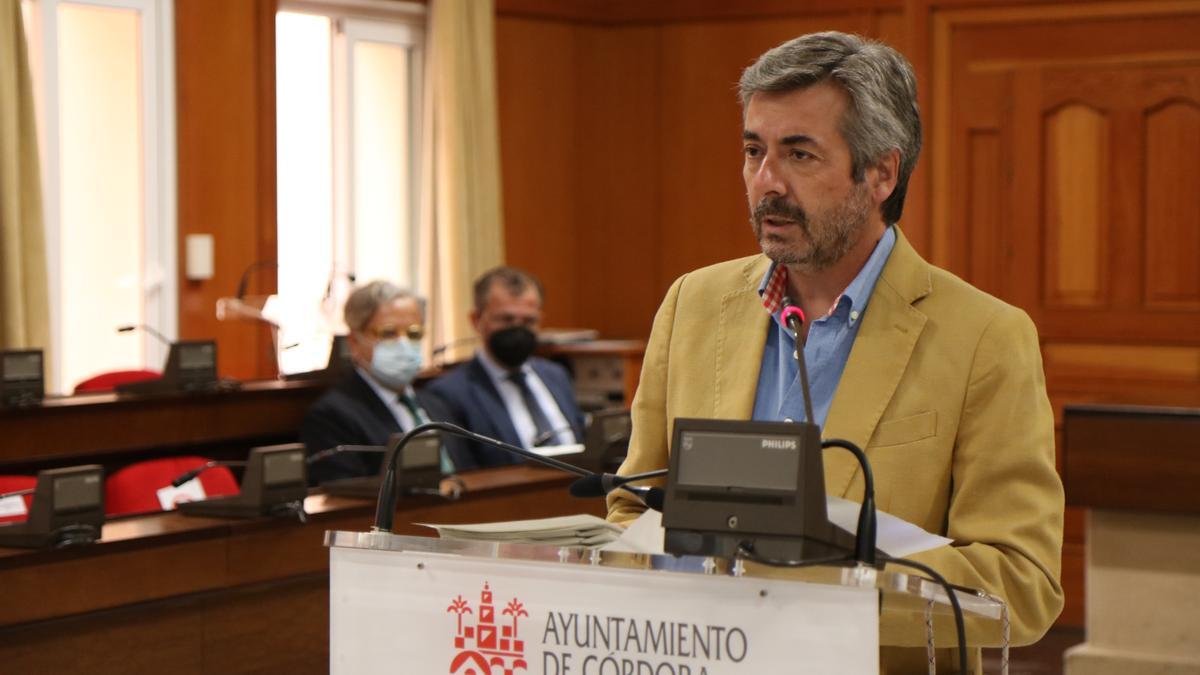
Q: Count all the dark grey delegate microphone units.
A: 8